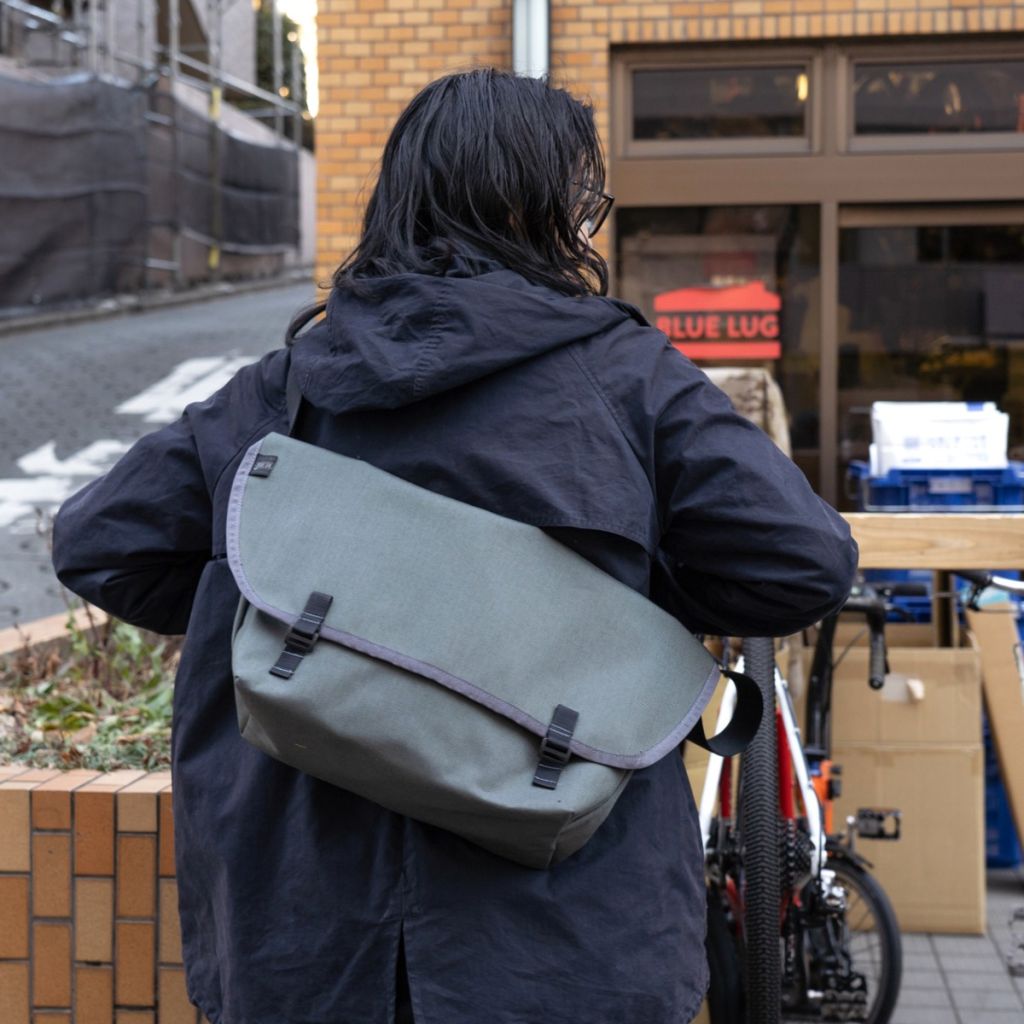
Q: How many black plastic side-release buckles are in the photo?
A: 2